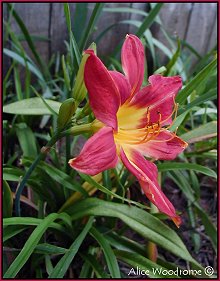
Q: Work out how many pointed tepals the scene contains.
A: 6